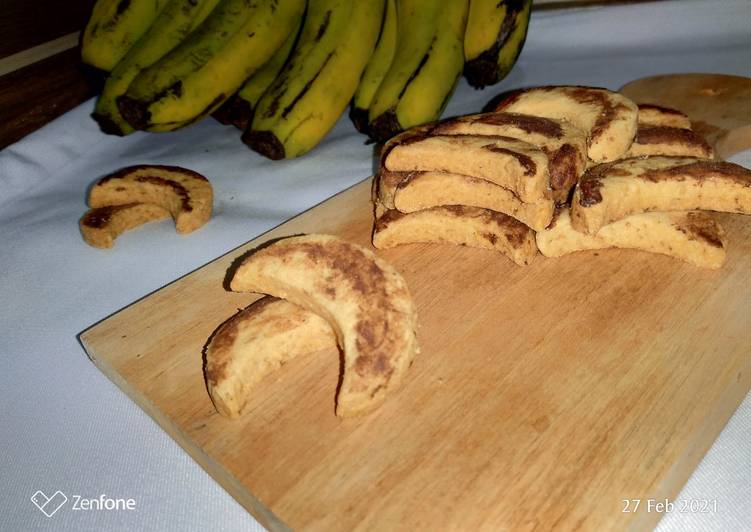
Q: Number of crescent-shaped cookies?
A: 13